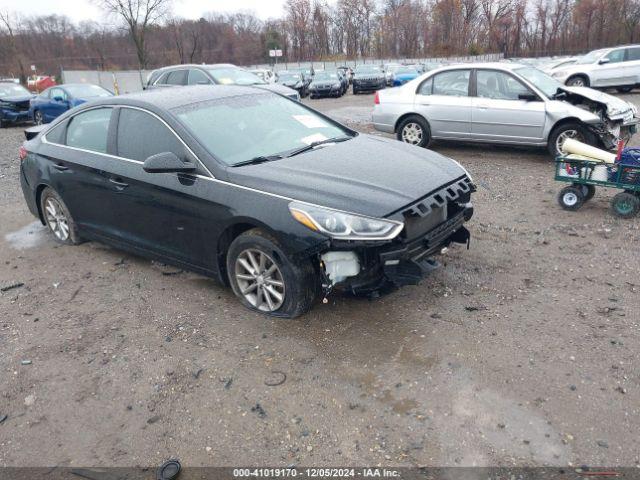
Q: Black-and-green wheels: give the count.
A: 1